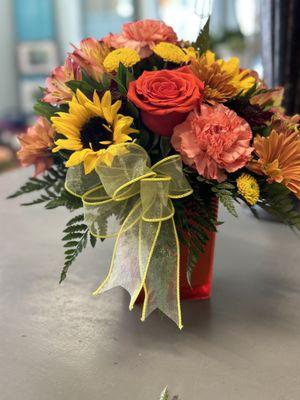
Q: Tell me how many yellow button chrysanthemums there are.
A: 3